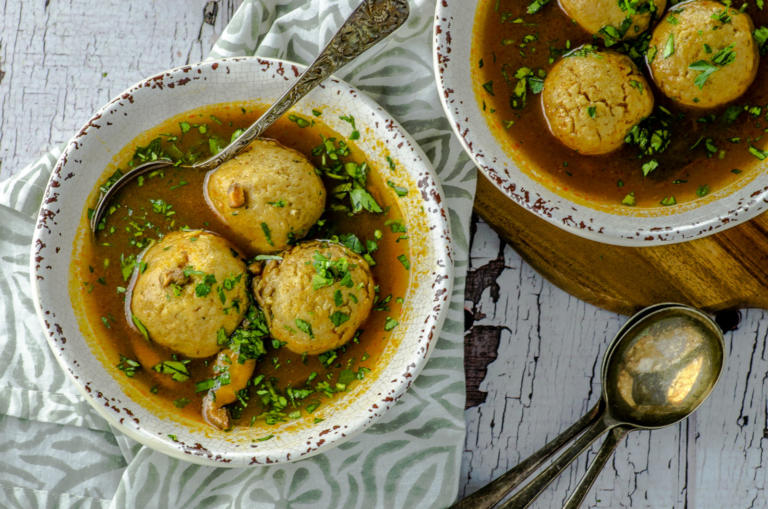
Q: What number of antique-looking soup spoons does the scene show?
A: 4